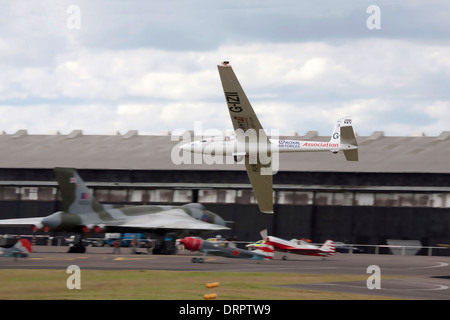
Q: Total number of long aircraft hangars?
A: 1